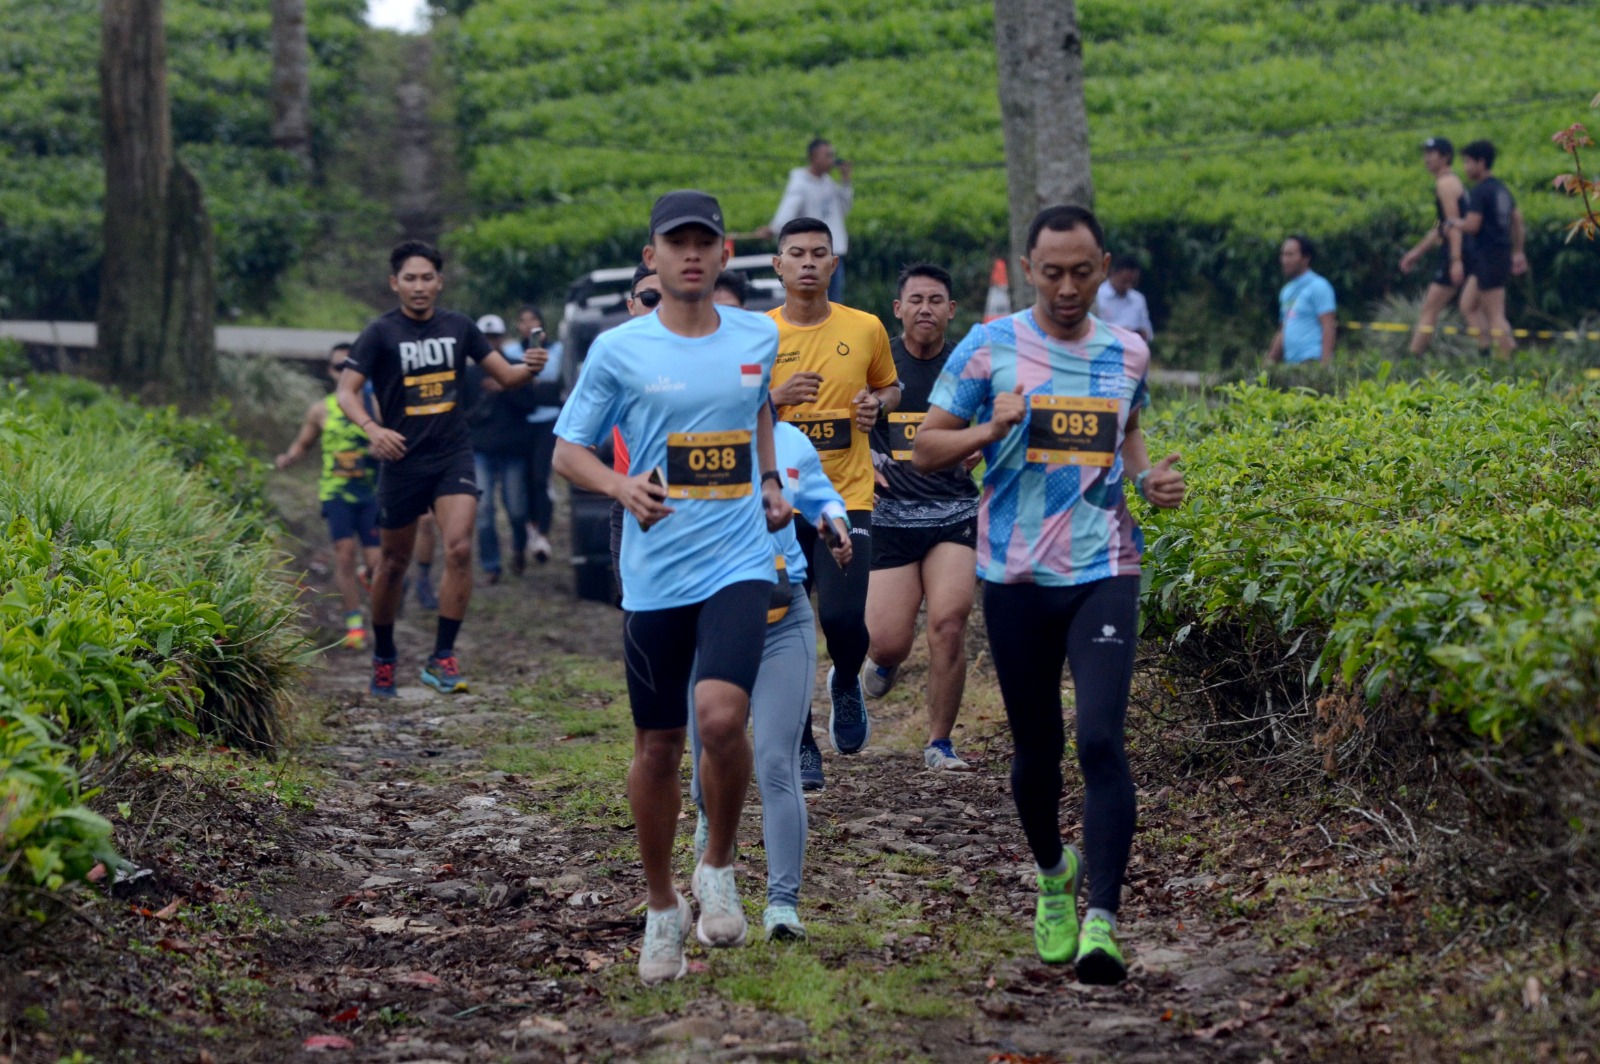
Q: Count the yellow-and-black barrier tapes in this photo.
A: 1